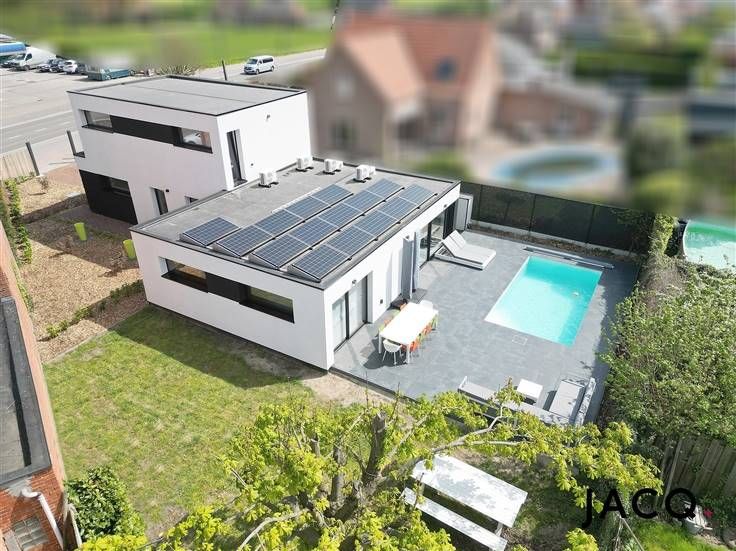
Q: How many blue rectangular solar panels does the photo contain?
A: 15